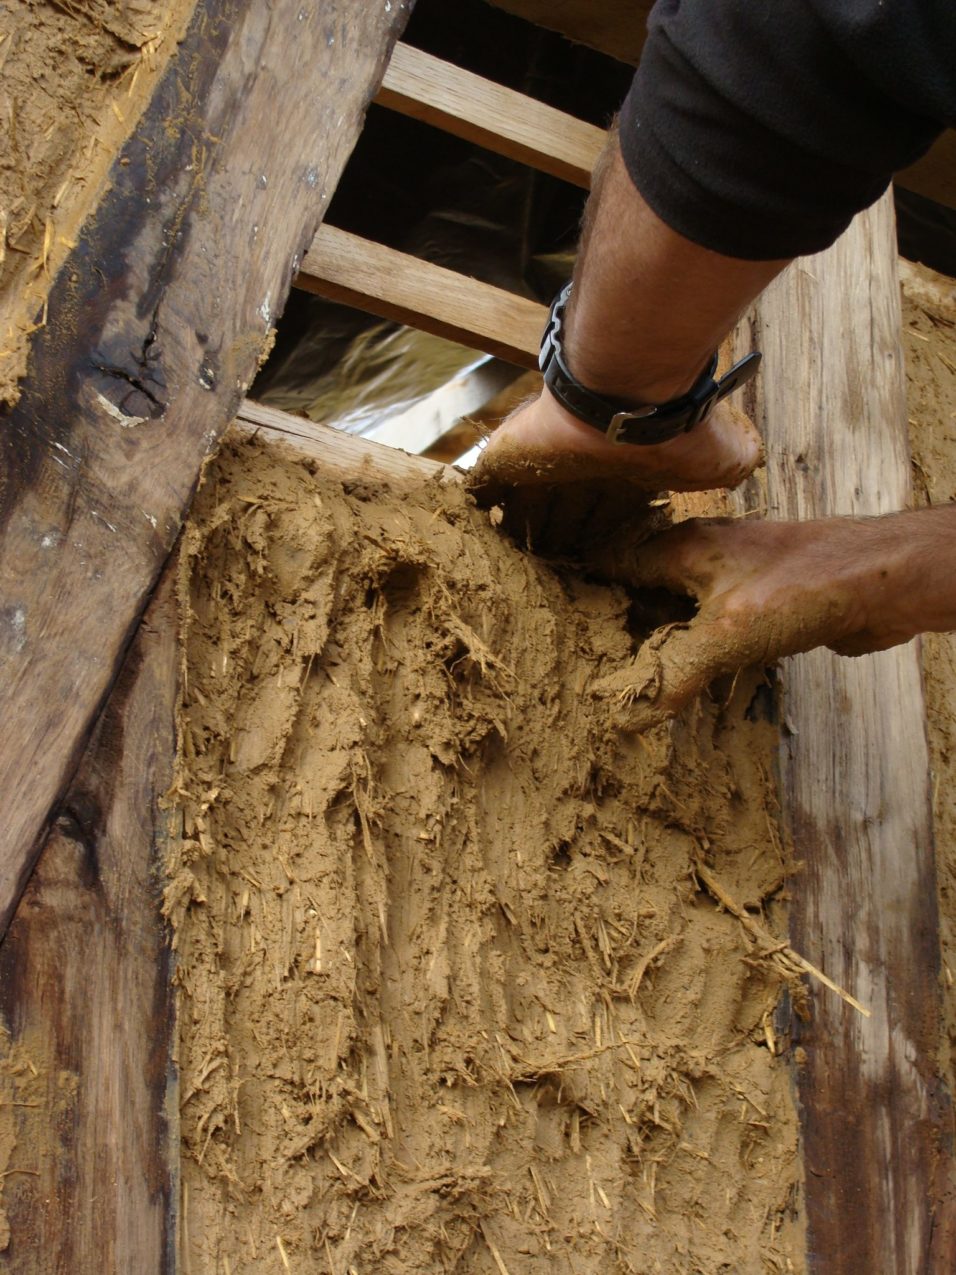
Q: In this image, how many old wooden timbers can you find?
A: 3